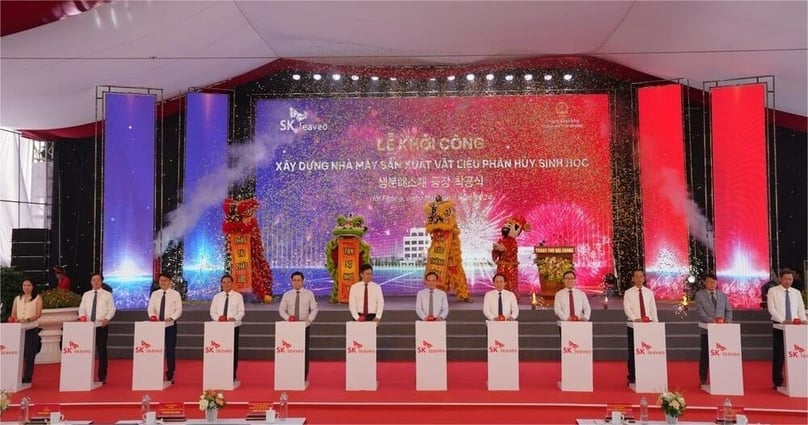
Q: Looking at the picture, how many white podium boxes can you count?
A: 12